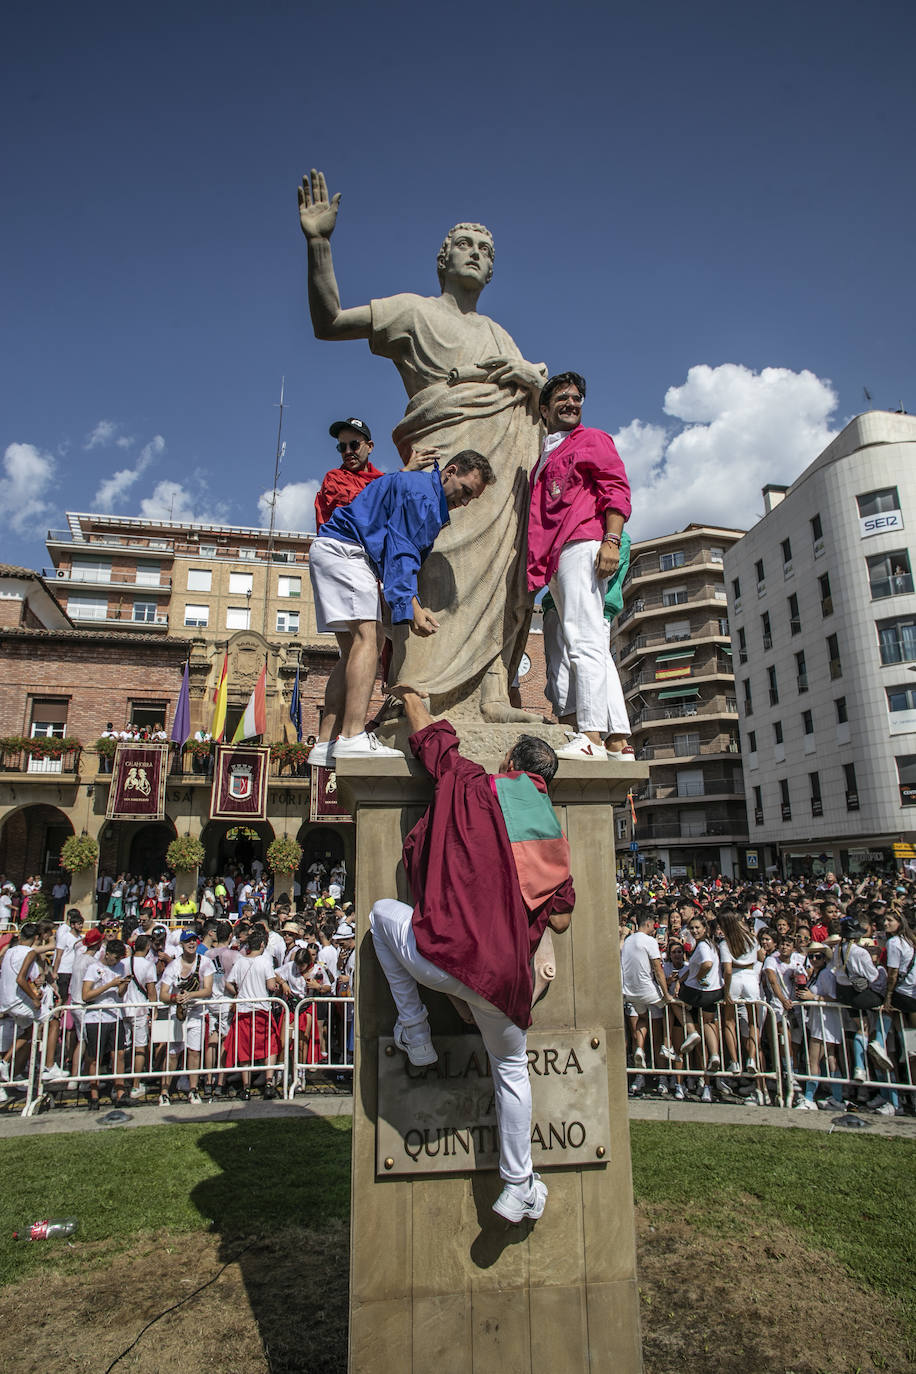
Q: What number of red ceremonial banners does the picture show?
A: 3